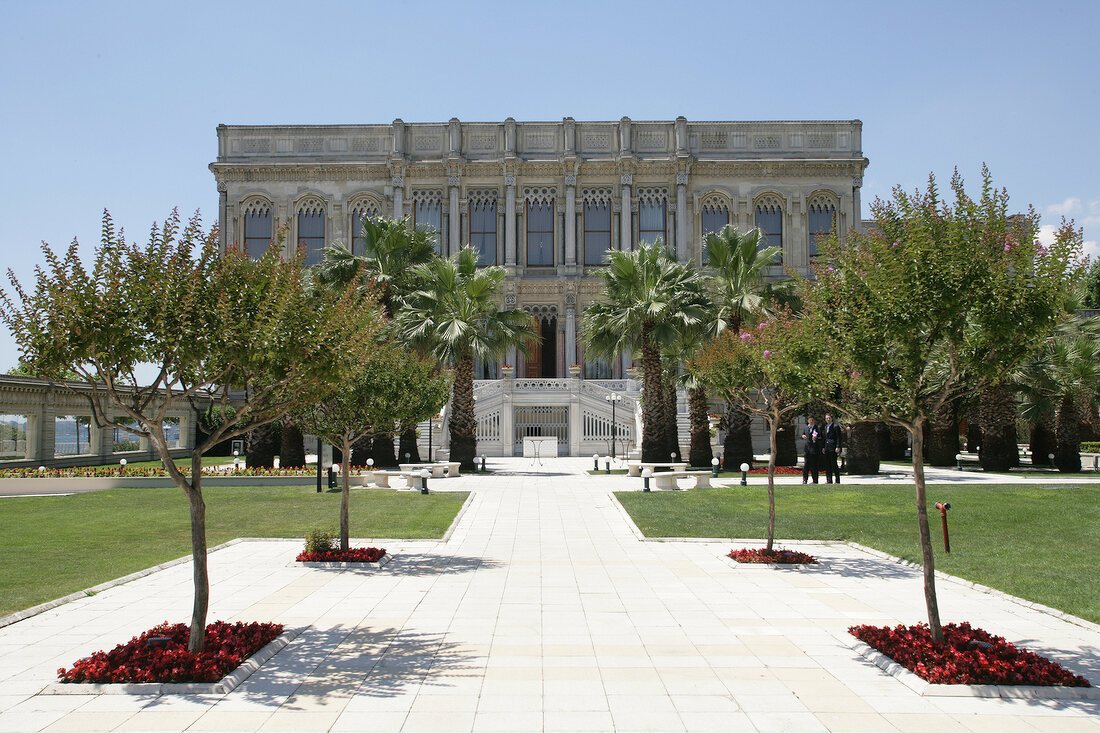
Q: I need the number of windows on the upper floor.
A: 11